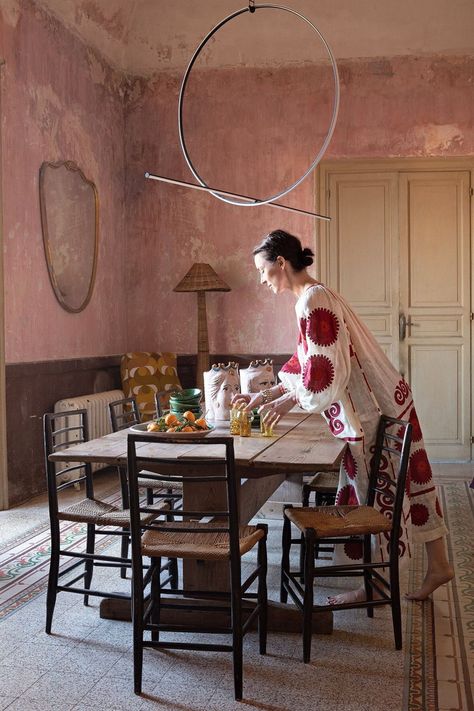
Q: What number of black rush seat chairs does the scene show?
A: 6